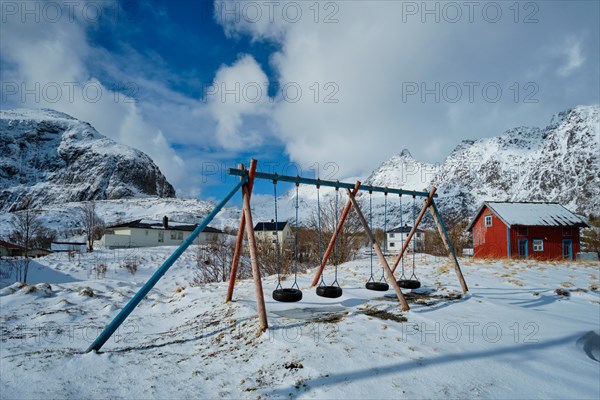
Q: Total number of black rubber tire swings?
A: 4